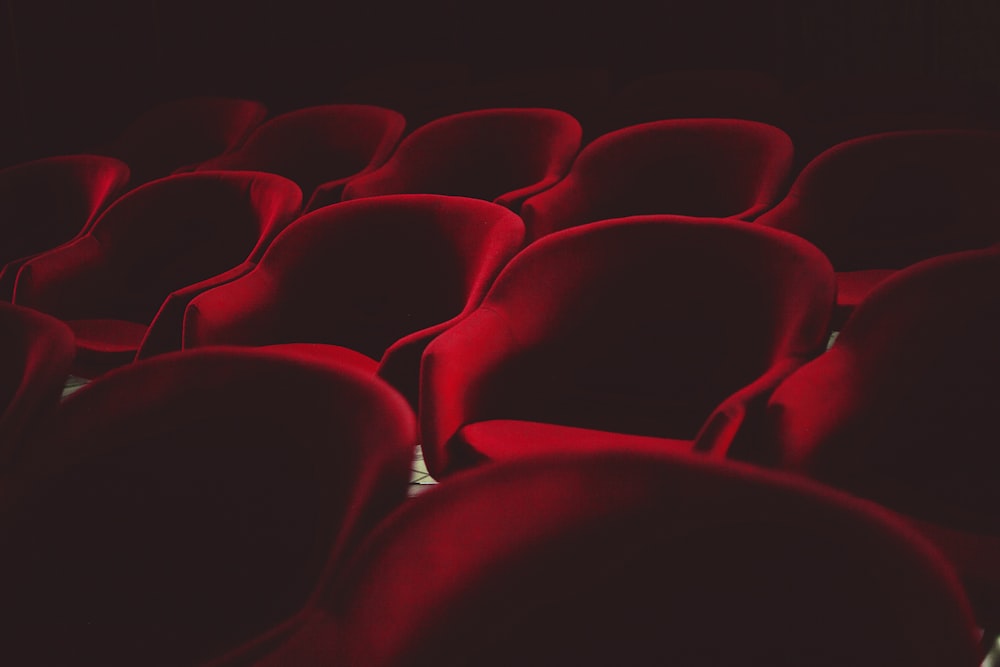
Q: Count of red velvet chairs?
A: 13